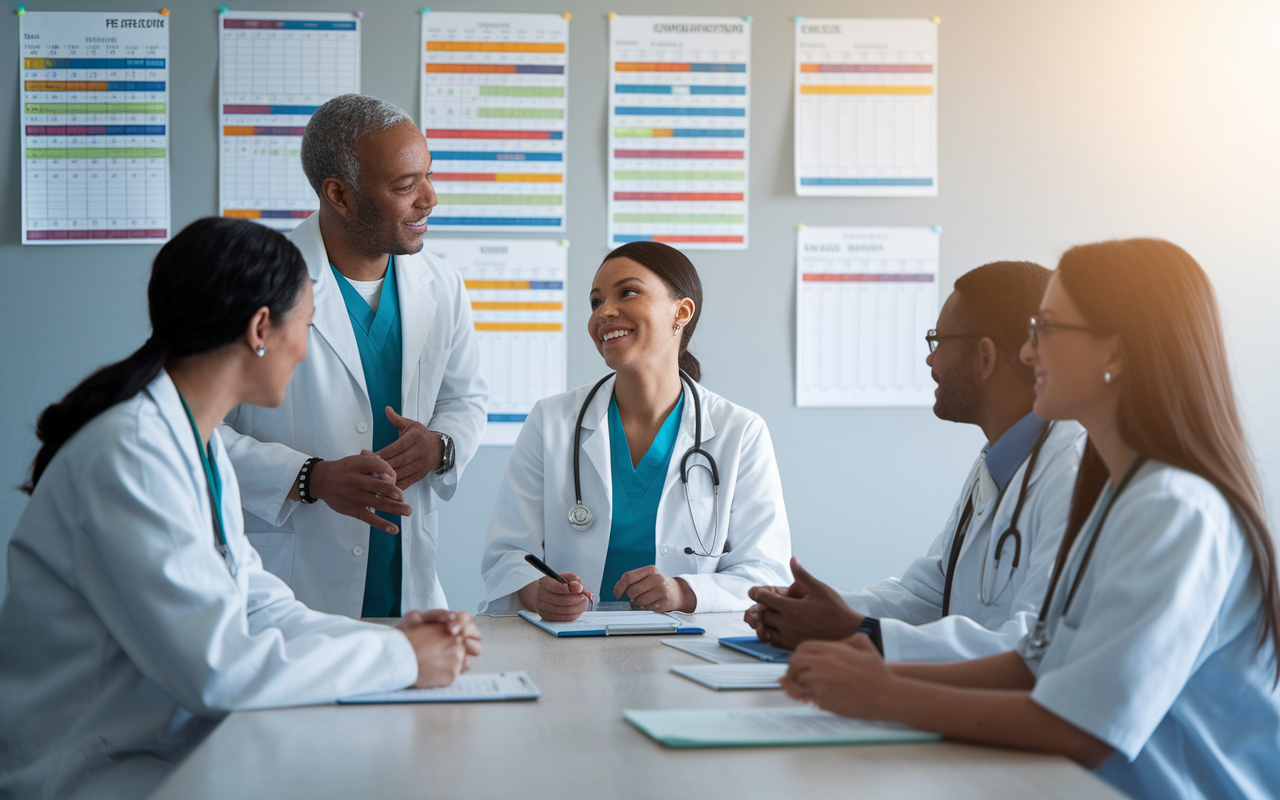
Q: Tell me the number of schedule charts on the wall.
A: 7